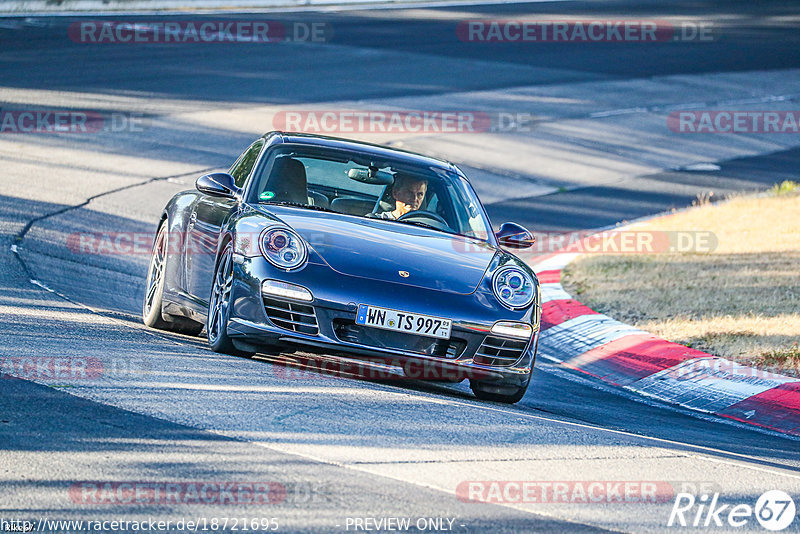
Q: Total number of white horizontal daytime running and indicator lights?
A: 2